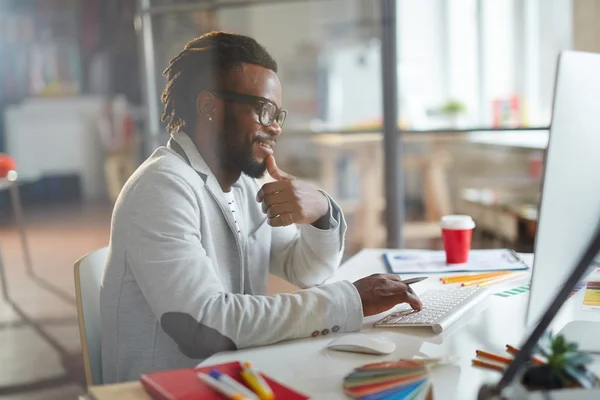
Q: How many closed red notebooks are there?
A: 1